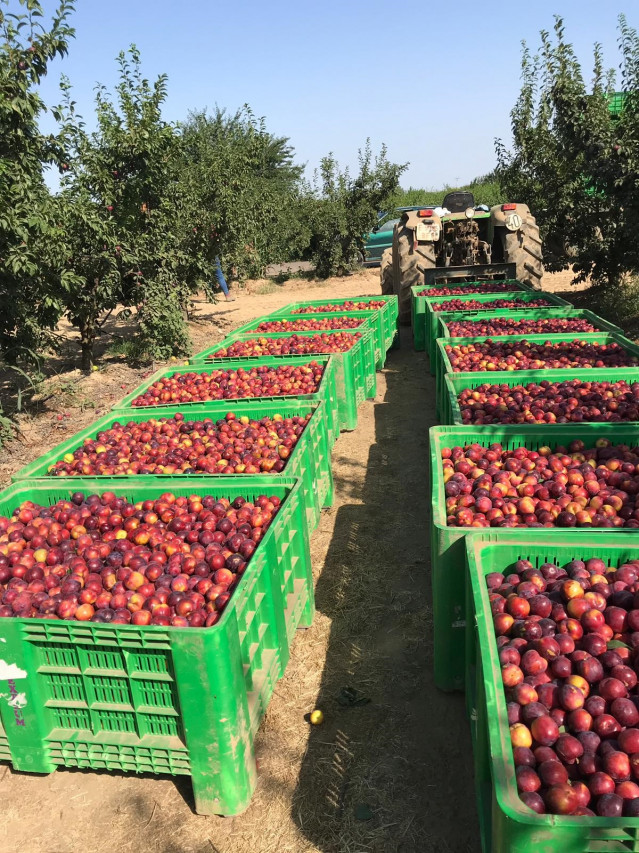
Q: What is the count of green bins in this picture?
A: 13